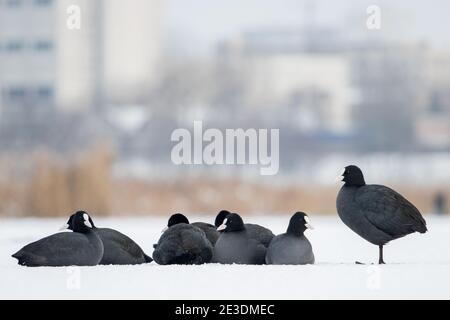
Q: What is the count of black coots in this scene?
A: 7